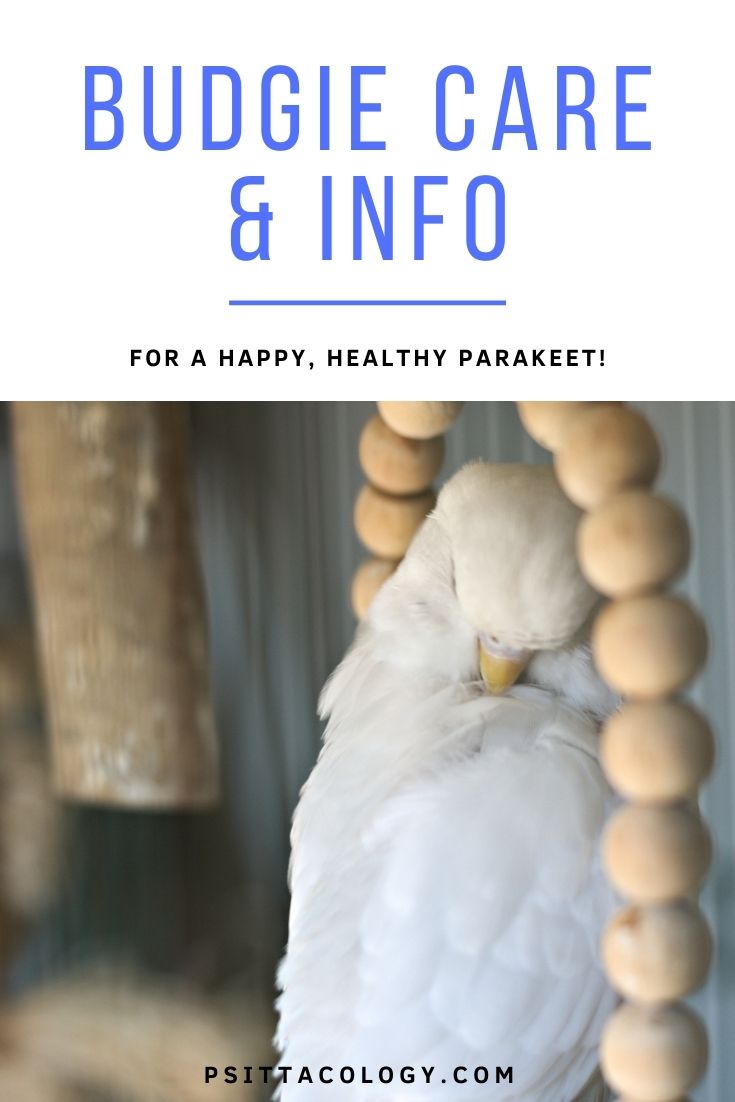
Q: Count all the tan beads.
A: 12